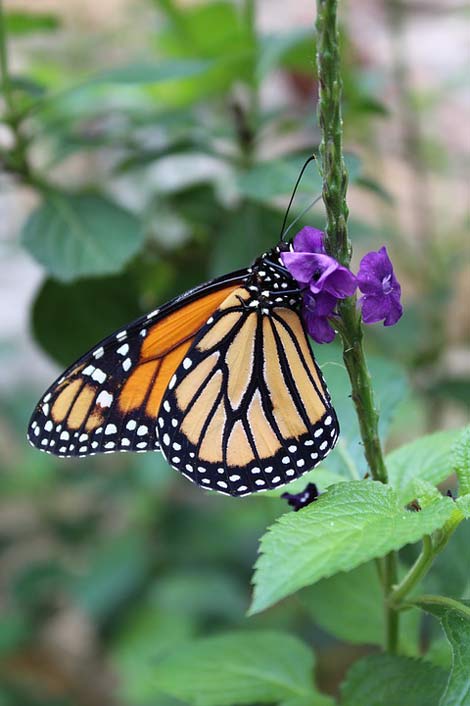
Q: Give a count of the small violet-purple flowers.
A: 3